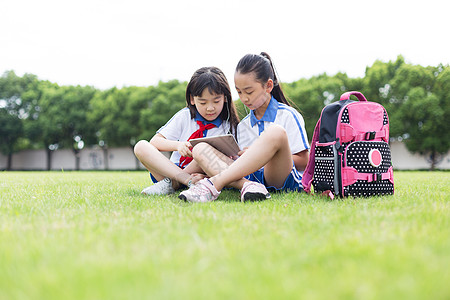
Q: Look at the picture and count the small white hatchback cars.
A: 0